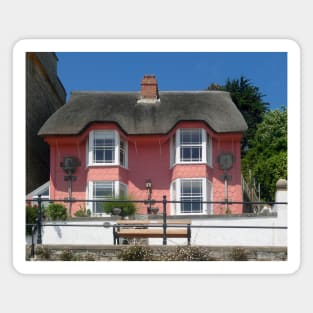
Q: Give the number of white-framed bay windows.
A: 4